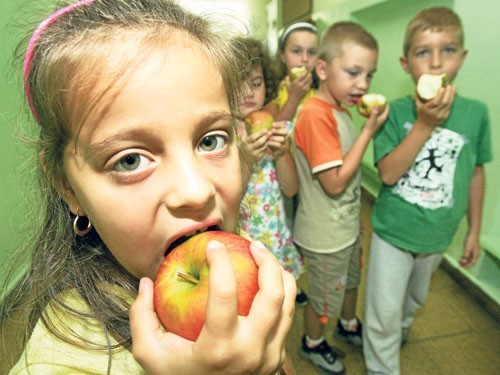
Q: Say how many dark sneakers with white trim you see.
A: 2